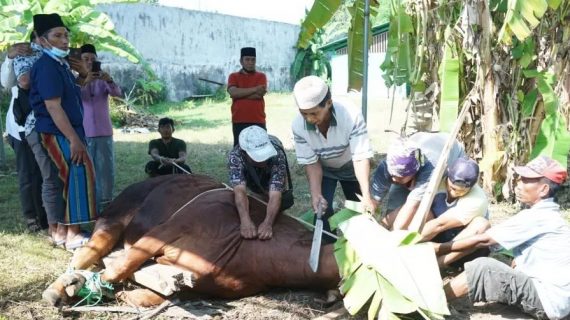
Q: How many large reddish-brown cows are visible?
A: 1